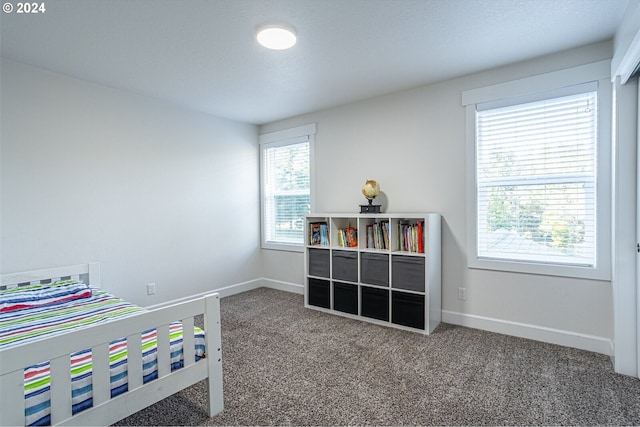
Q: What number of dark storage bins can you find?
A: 8